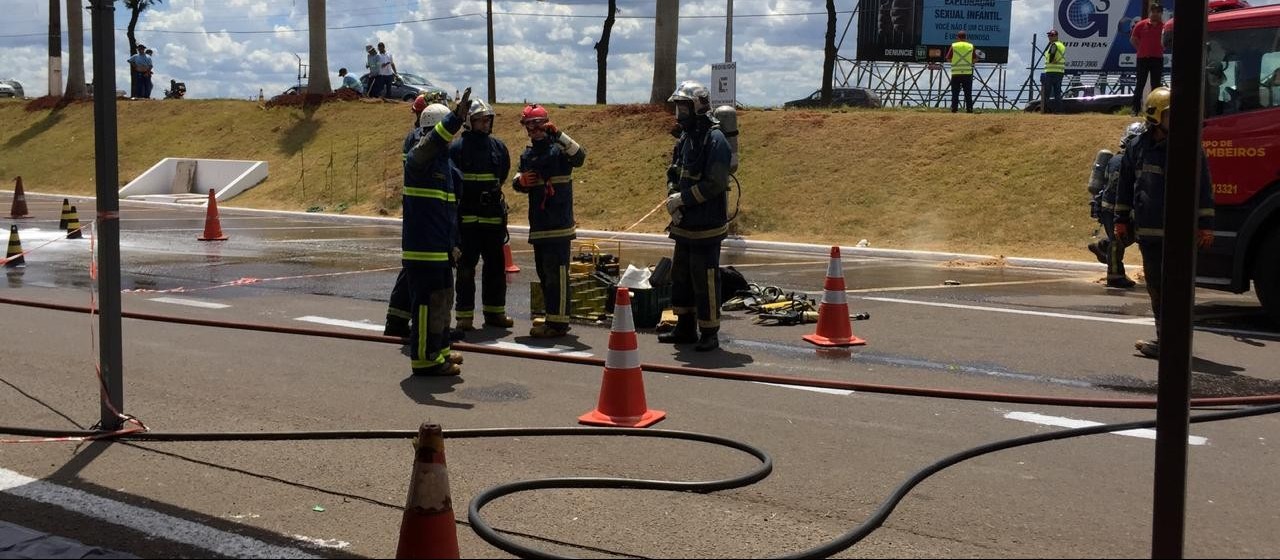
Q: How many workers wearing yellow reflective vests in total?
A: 2